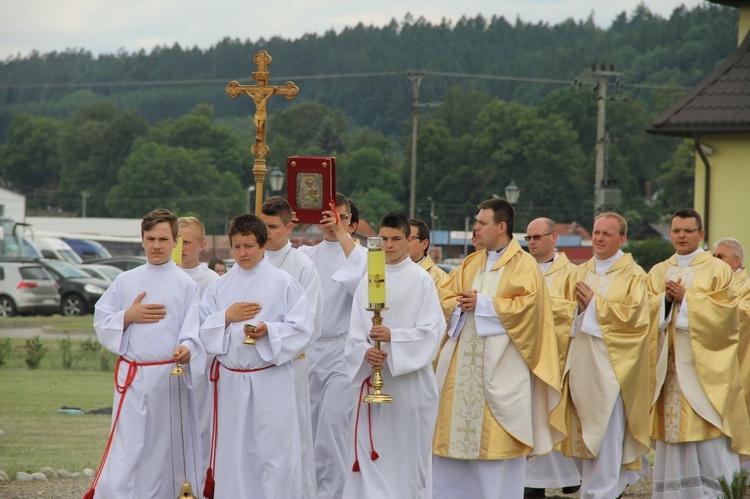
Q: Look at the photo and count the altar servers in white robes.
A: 6